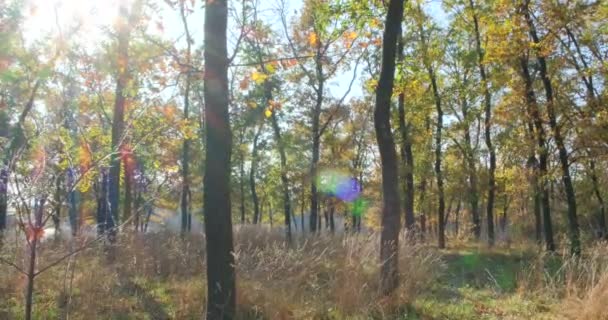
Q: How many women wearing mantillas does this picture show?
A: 0